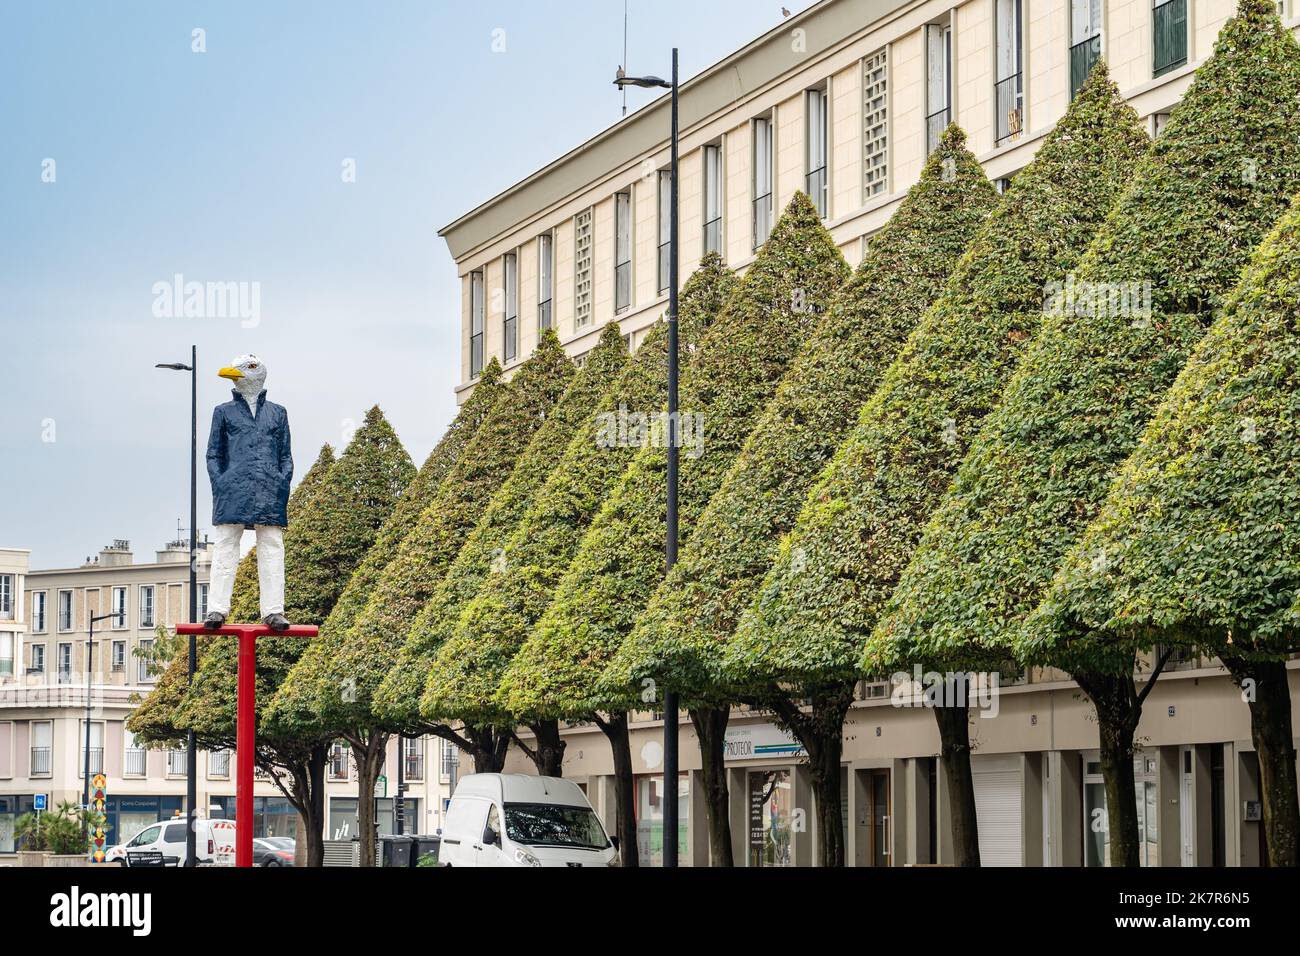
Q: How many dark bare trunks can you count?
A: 10